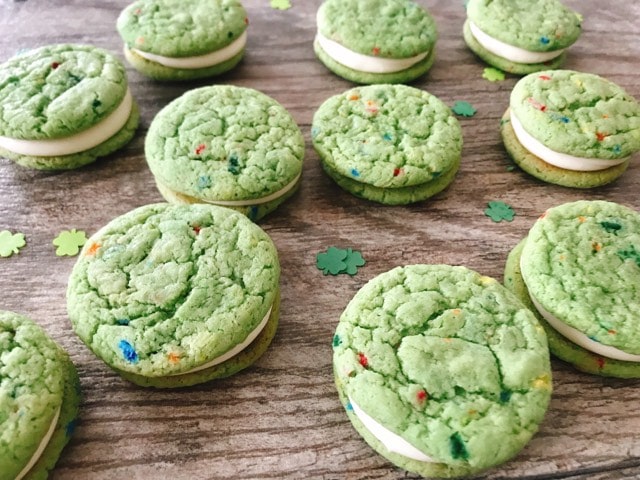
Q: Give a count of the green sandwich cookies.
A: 11